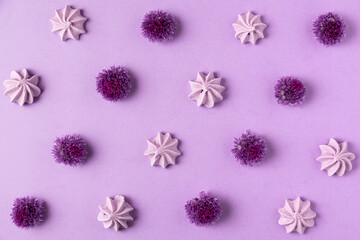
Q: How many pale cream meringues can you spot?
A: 8